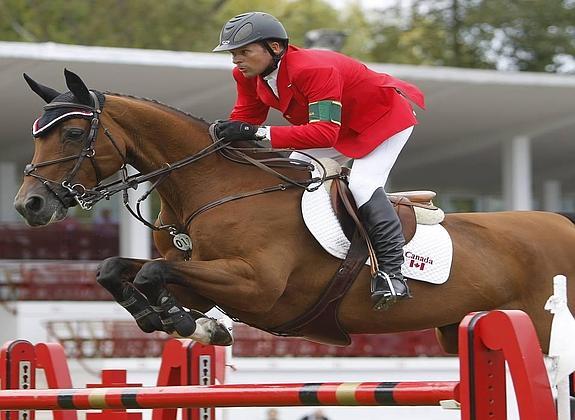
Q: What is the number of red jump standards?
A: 3